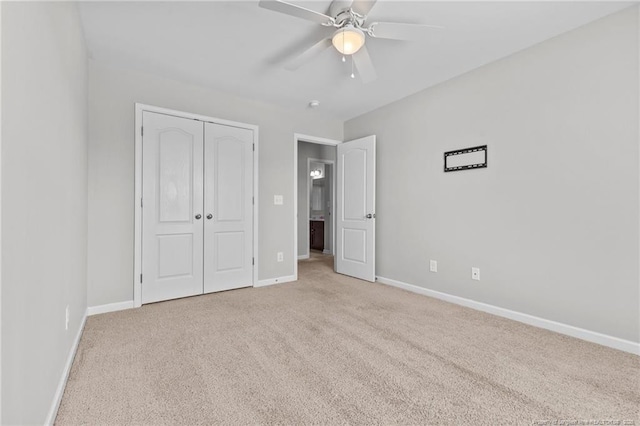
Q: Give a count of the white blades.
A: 5